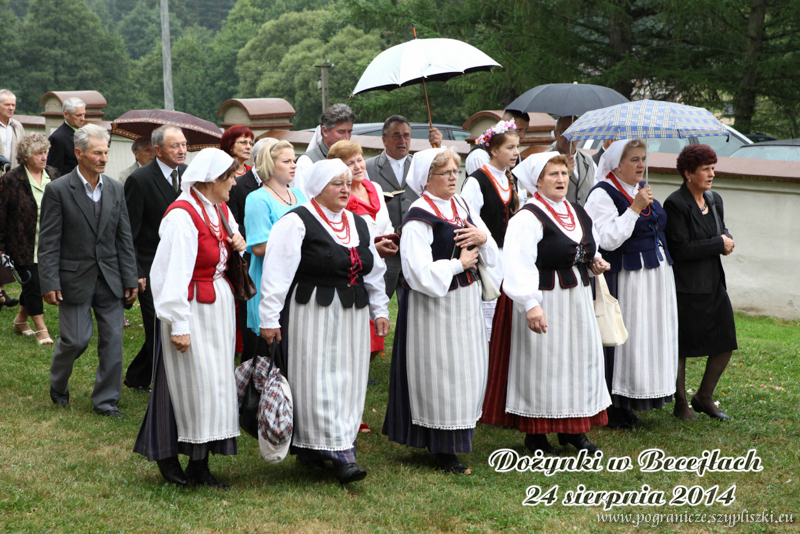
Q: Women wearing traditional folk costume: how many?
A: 6